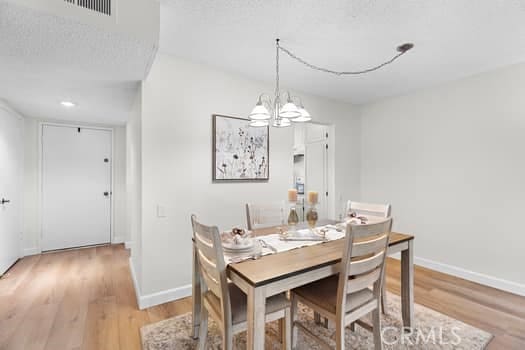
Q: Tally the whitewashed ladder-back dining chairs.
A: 4